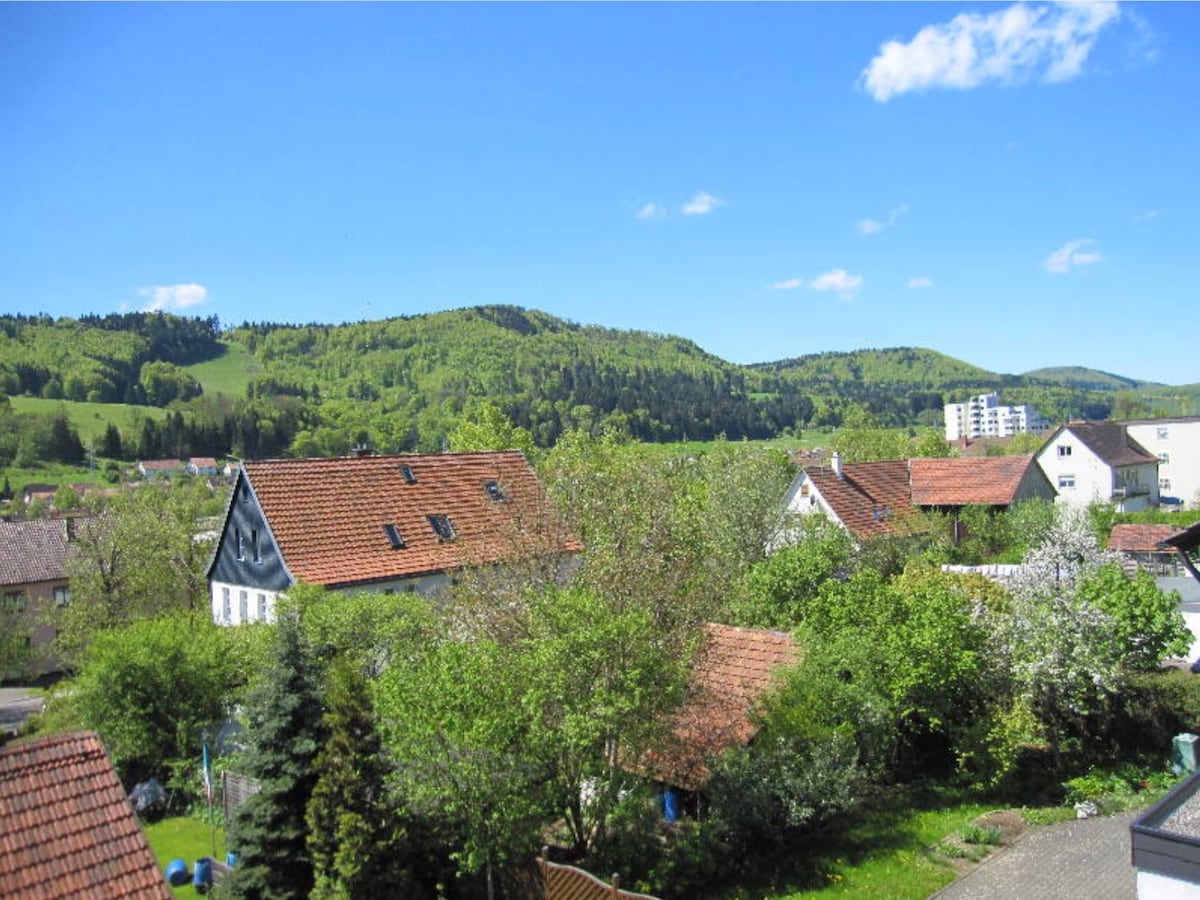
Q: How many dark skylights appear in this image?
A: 4